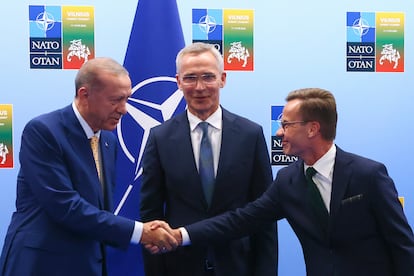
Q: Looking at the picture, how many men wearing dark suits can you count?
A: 3